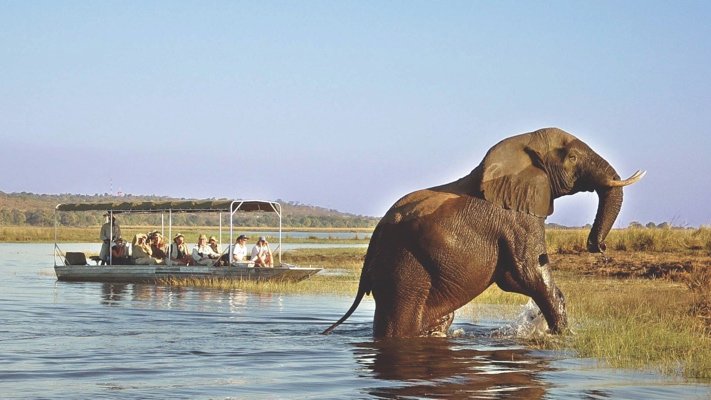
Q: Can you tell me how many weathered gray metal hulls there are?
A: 1